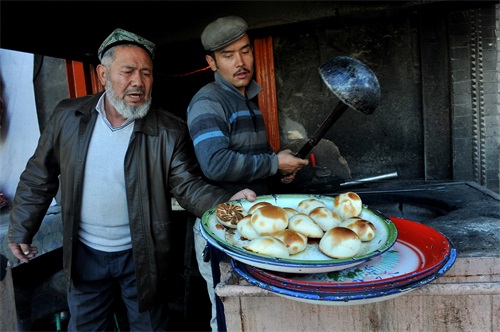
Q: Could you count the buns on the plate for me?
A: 13